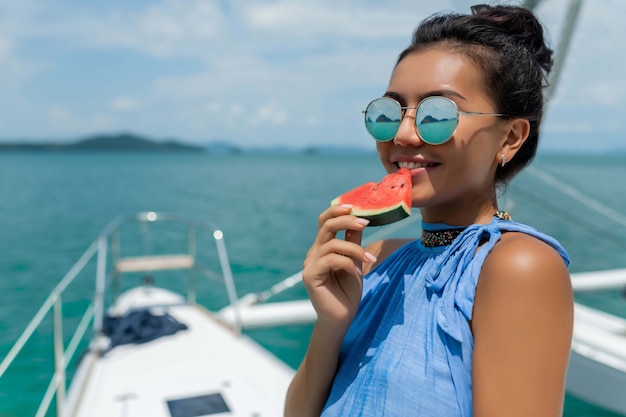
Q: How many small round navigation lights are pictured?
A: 2